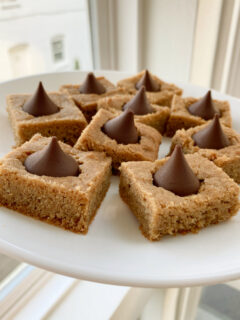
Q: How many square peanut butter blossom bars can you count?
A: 9